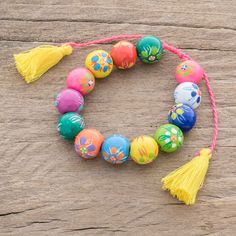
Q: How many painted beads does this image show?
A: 13